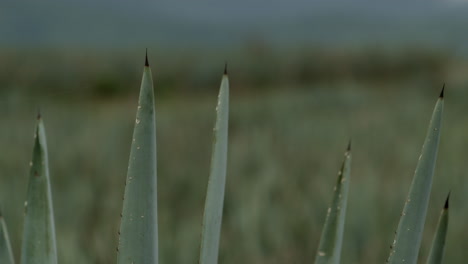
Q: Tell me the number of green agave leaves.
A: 7